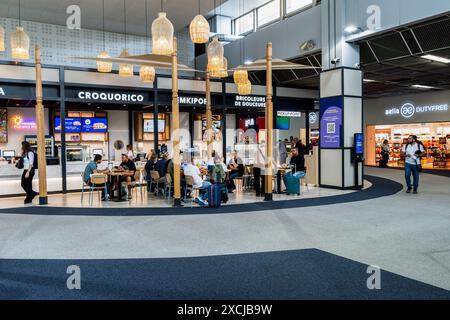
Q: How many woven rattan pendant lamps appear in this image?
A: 11